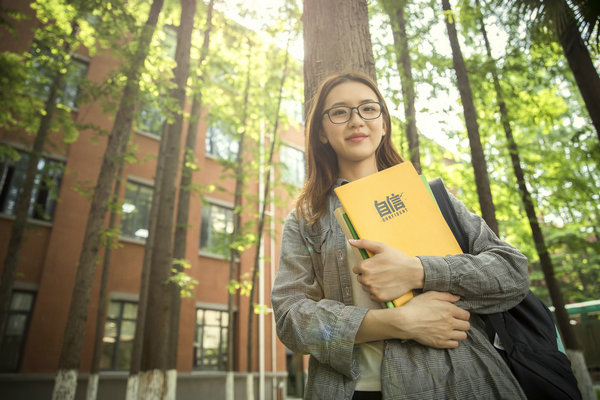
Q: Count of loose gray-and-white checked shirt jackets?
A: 1